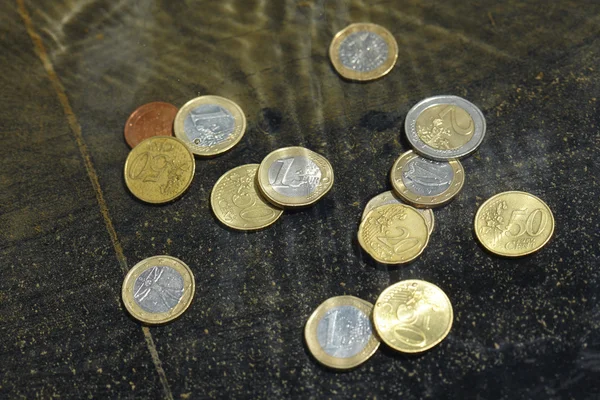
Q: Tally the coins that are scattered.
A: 14